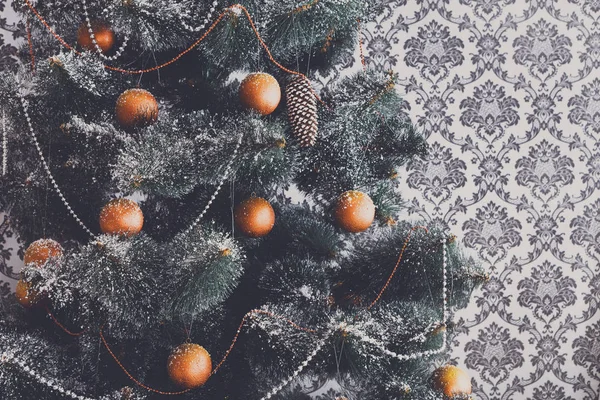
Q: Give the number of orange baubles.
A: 10